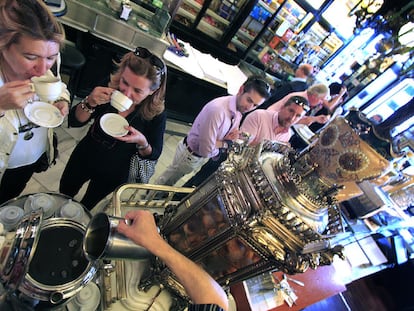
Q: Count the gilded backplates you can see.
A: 1